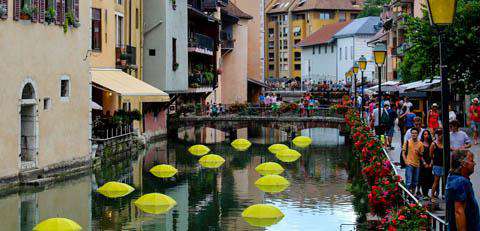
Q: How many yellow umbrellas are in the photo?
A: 13